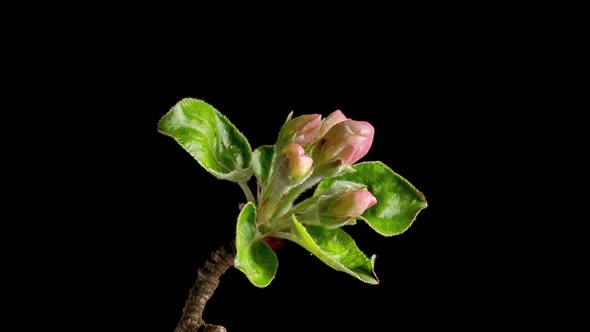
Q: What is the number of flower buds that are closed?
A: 5